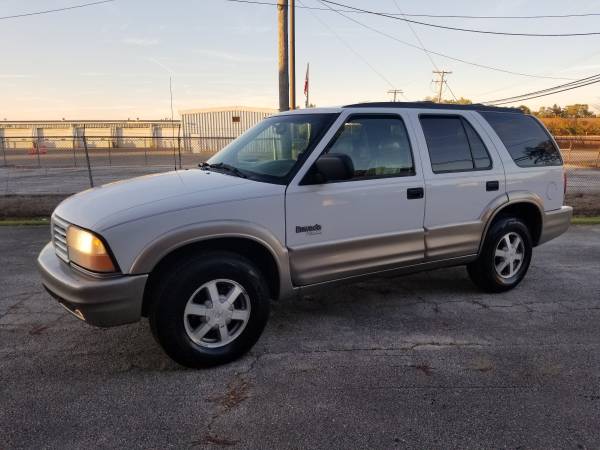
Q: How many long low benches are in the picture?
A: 0